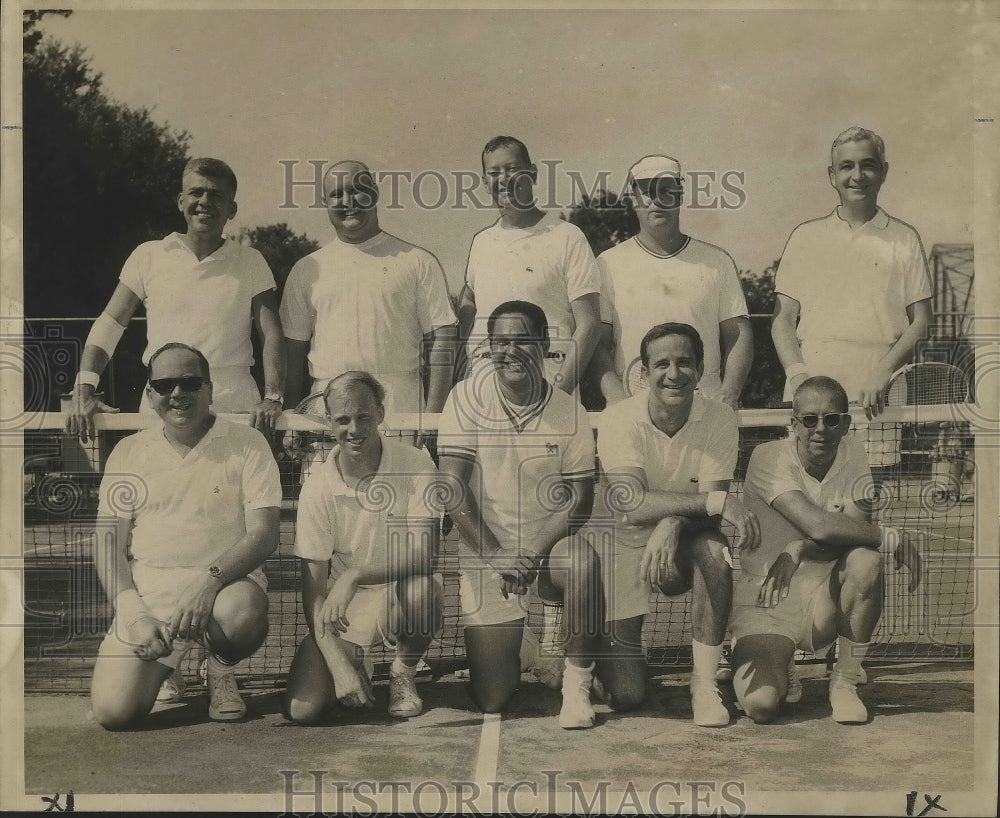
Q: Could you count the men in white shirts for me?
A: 10